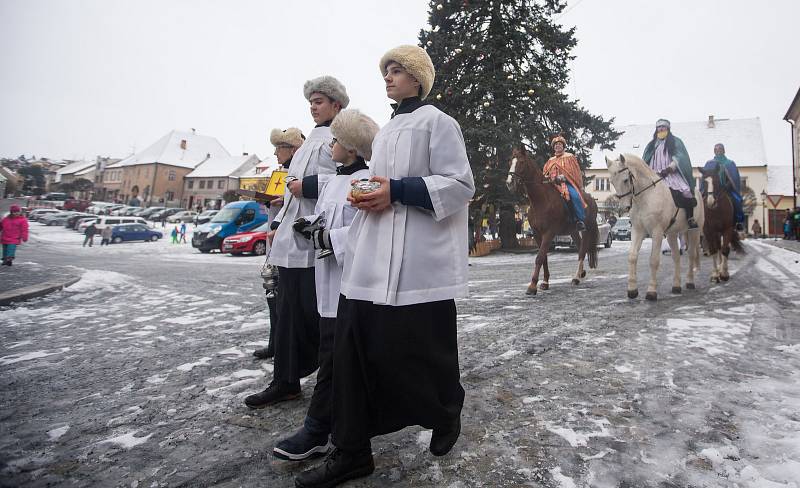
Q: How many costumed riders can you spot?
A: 3